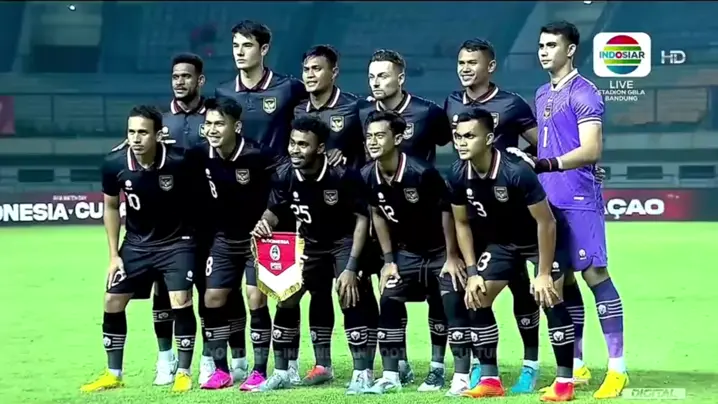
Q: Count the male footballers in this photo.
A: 11